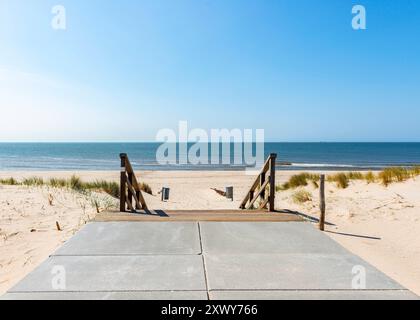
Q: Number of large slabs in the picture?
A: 6